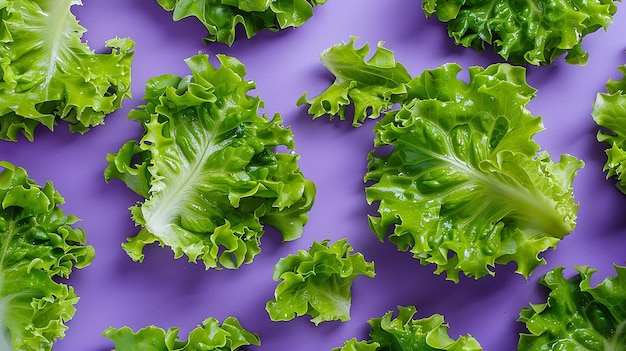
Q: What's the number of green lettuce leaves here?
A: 12